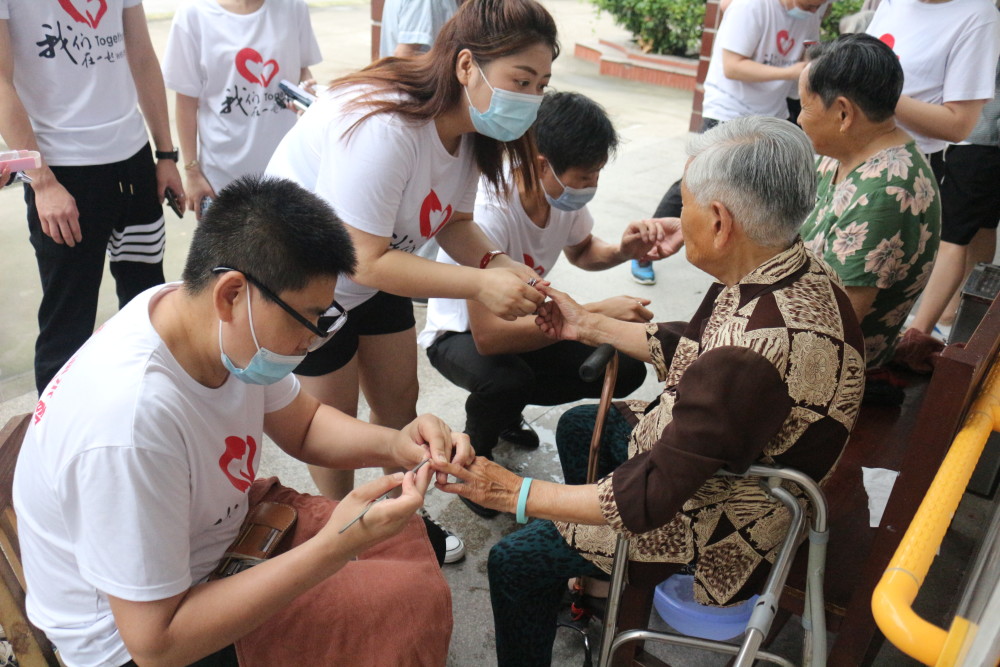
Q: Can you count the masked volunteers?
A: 4